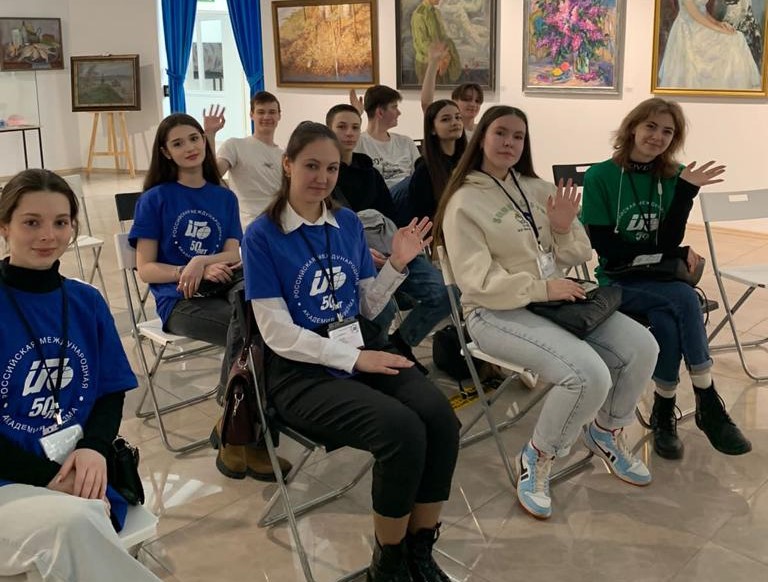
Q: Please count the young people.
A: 10